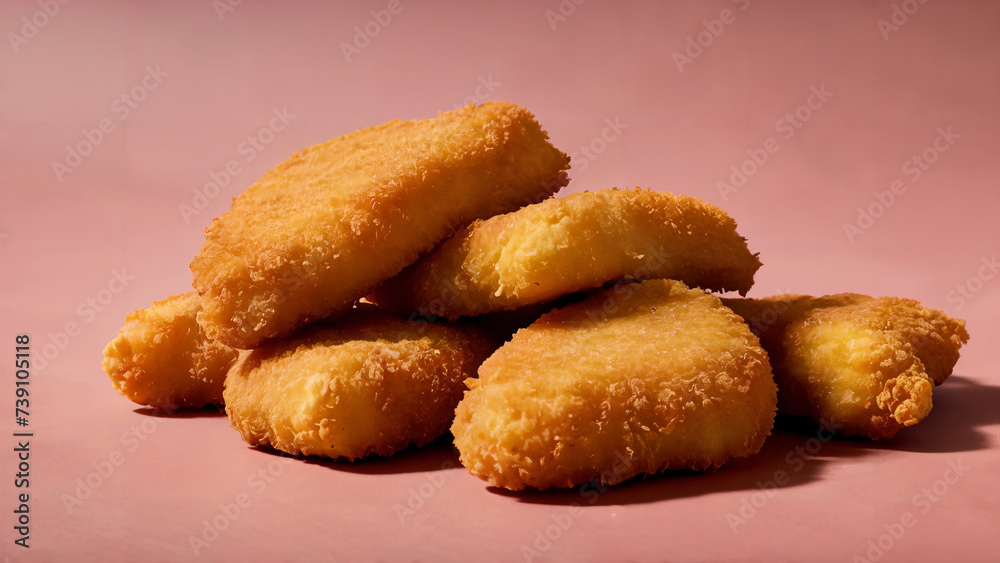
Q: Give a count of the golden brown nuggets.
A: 6